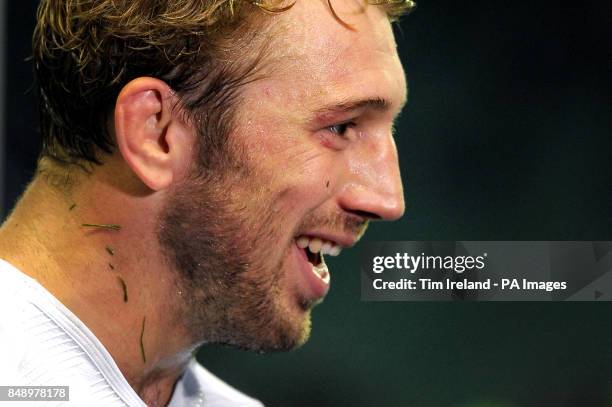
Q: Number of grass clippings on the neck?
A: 6